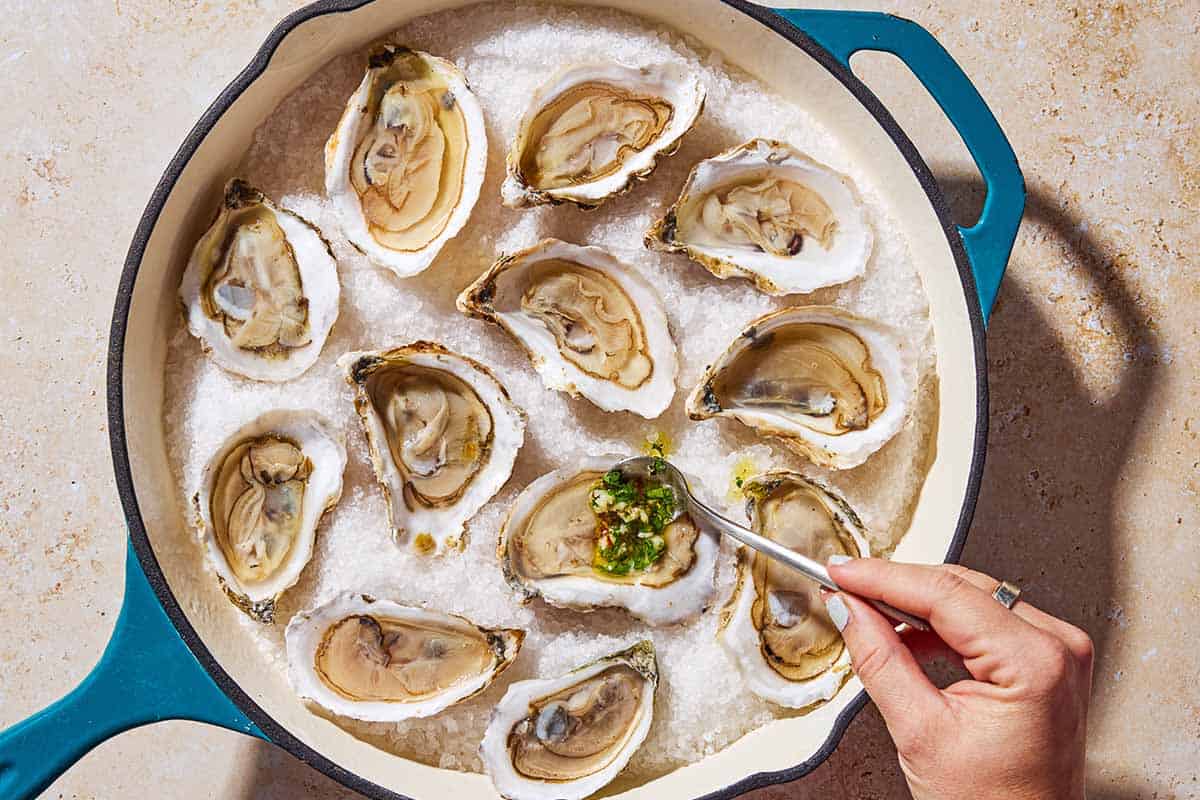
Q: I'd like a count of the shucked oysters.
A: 12